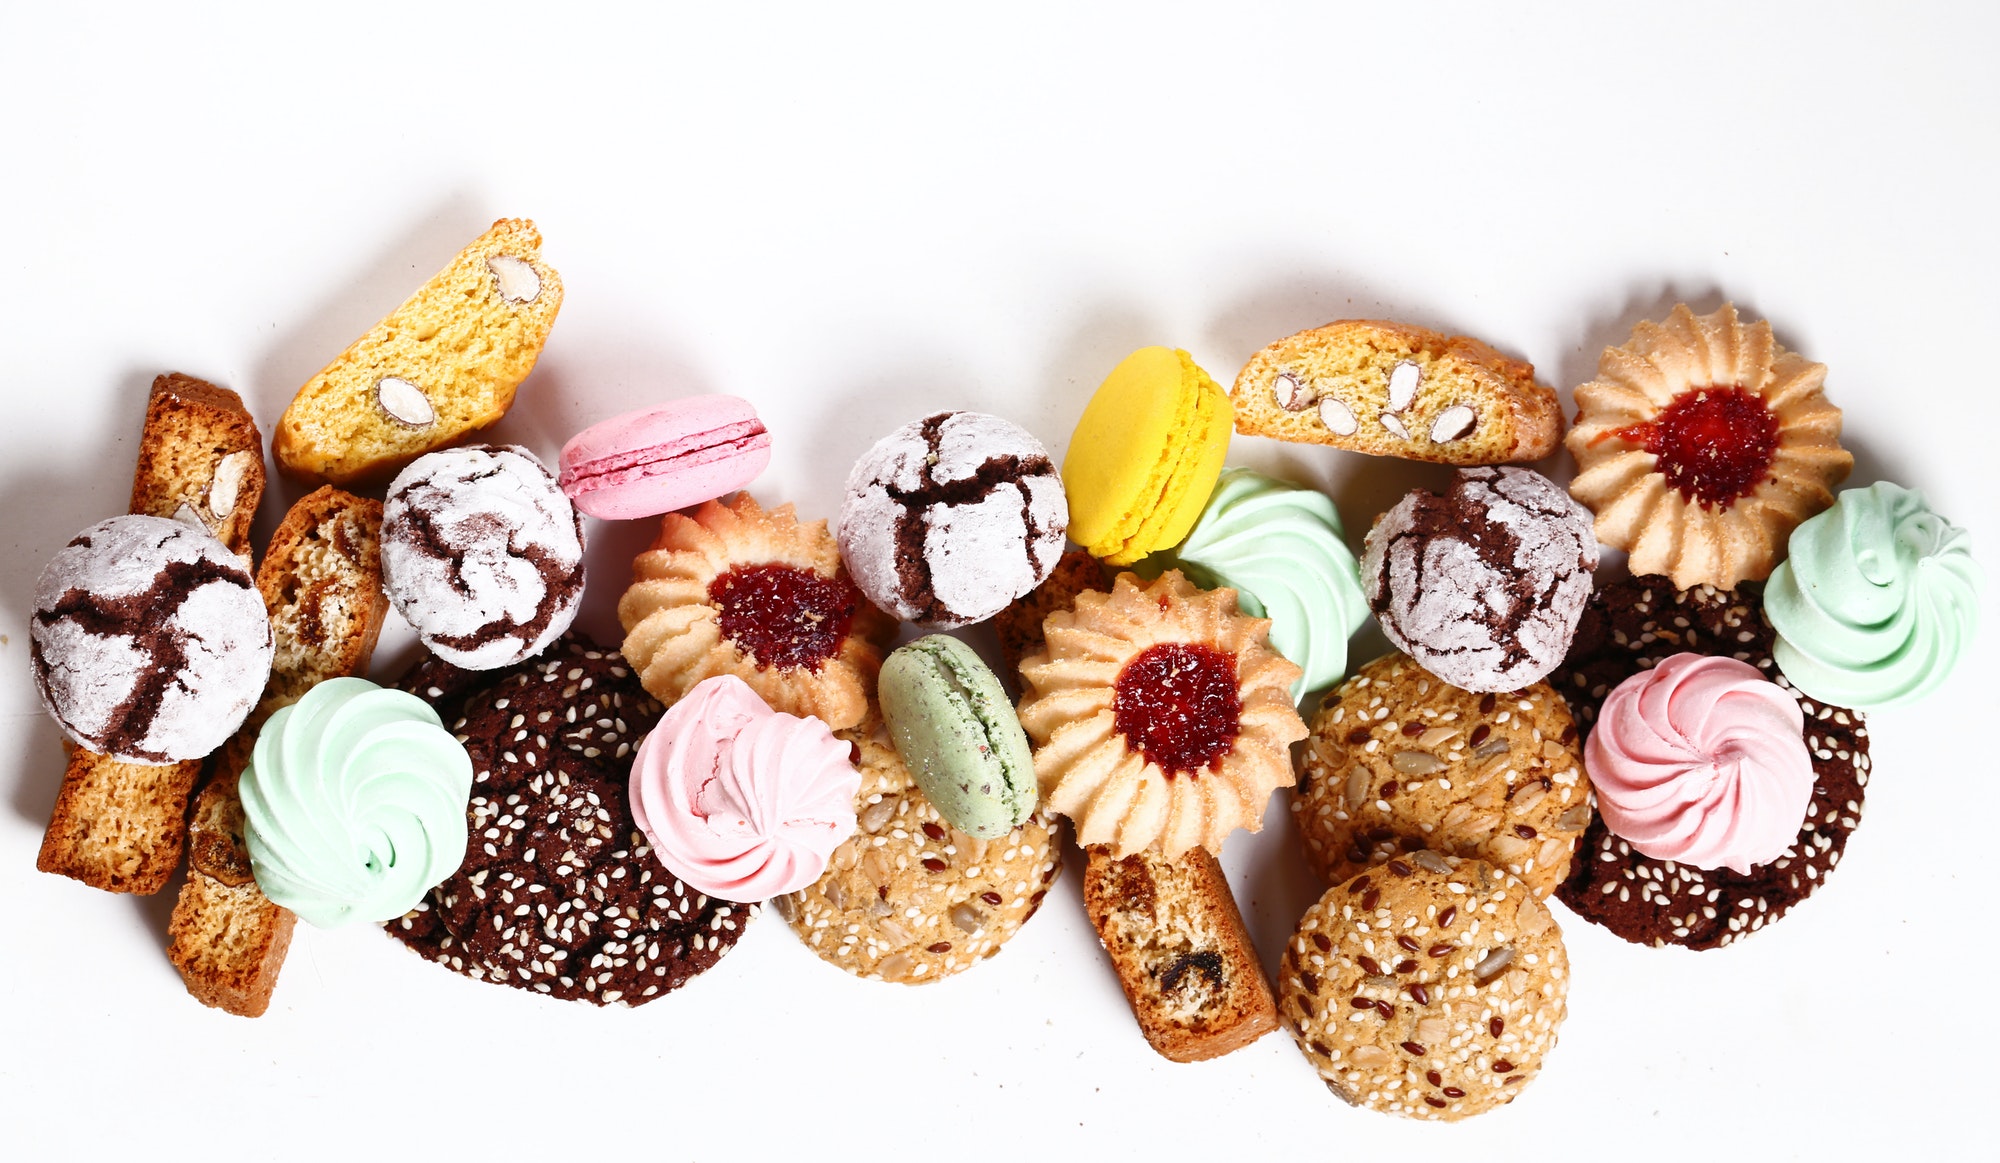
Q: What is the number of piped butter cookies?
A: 3